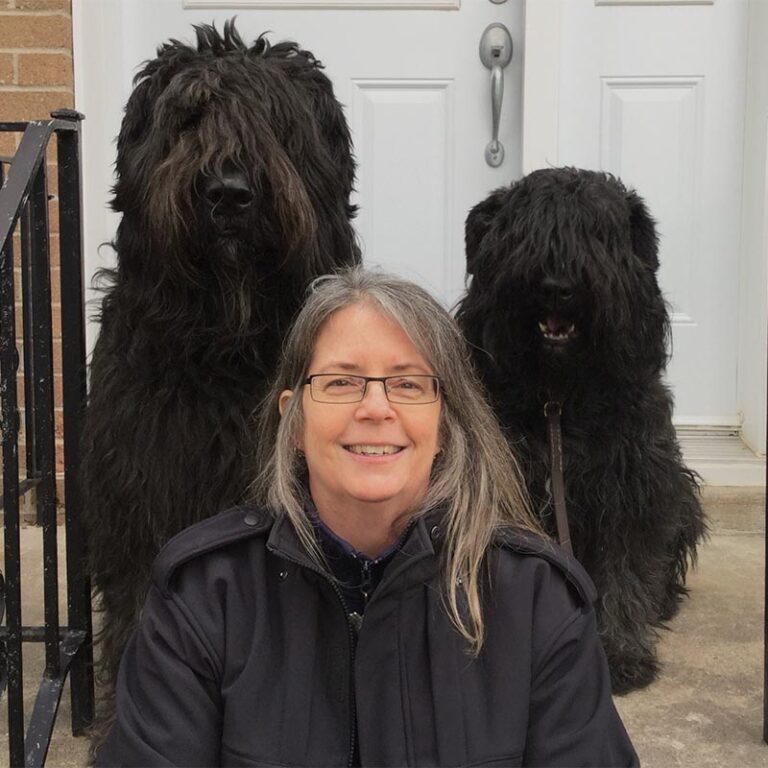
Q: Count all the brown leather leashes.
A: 1